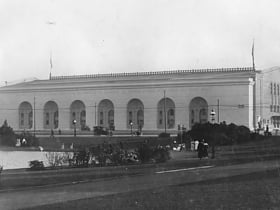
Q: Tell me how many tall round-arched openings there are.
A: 7